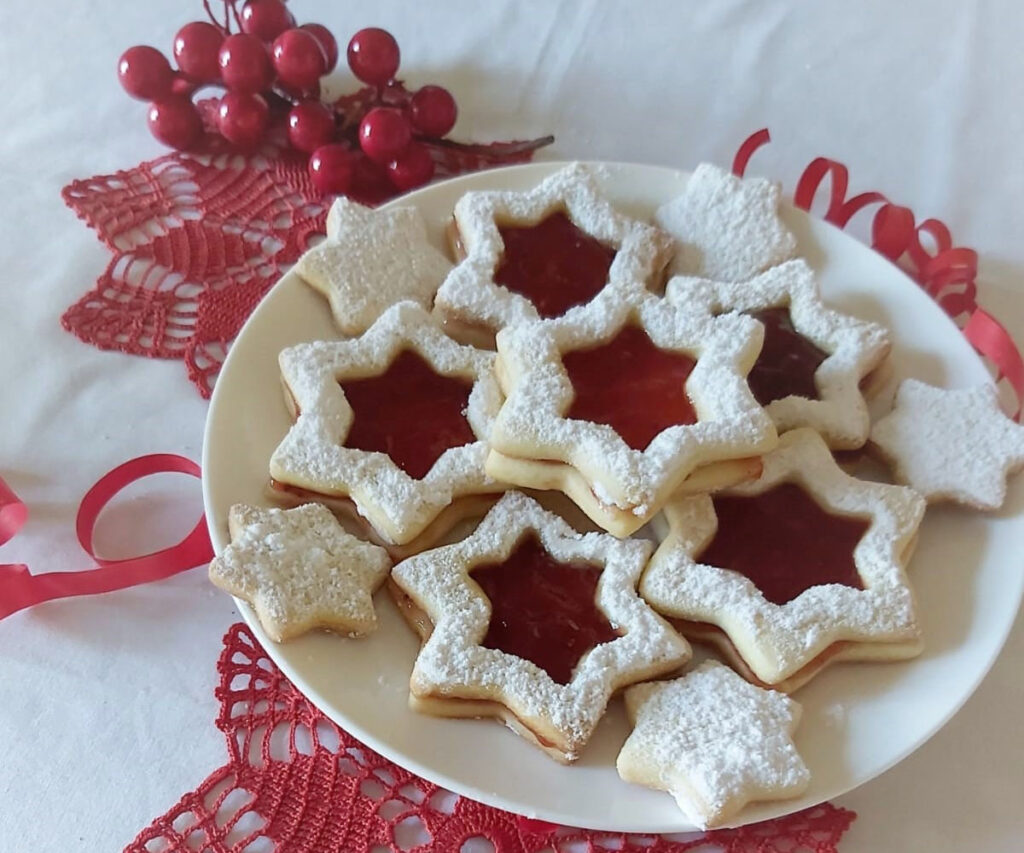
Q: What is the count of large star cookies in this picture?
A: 6